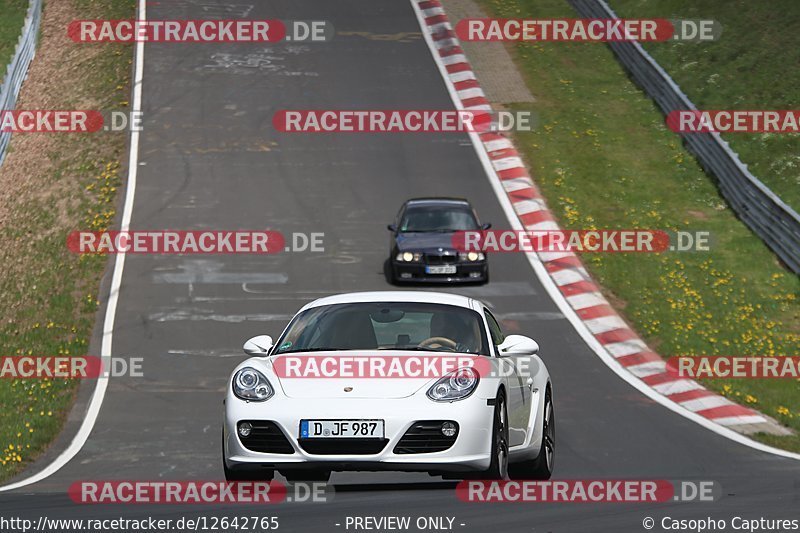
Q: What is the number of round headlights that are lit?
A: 2